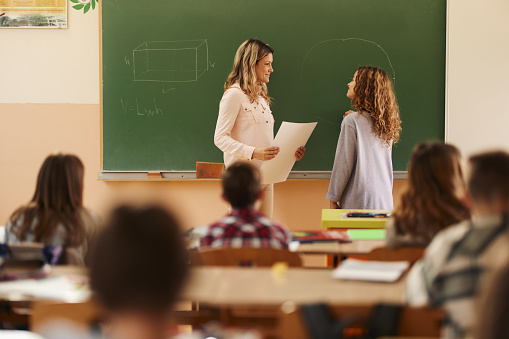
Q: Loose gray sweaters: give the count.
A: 1